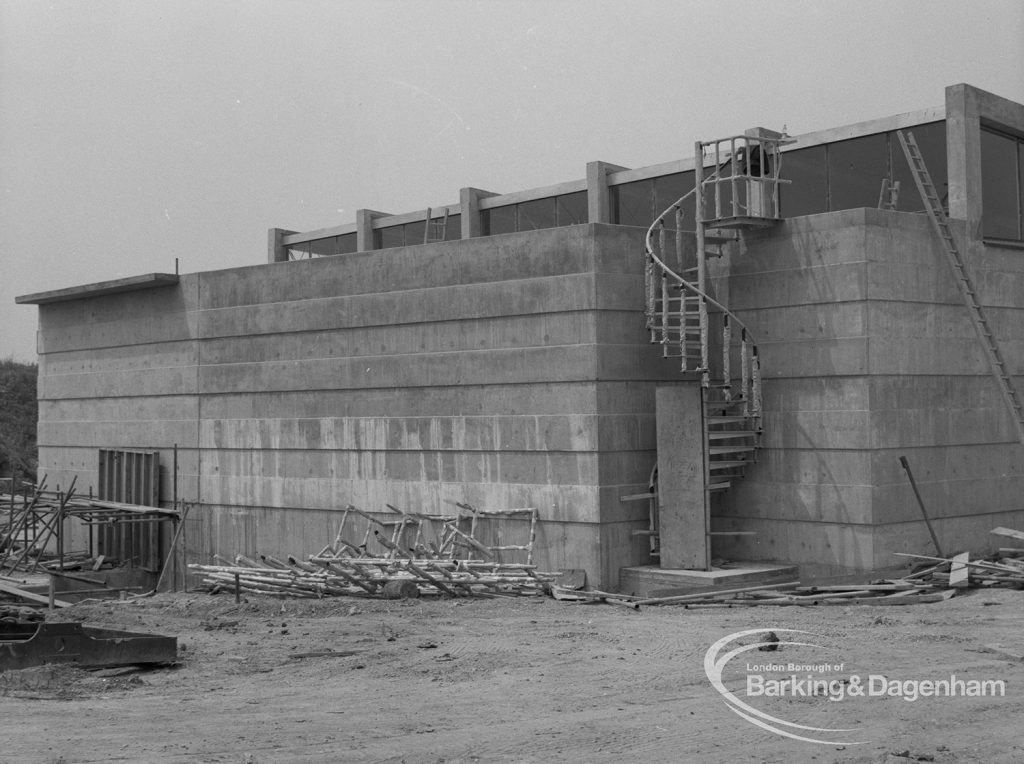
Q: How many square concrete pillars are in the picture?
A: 6